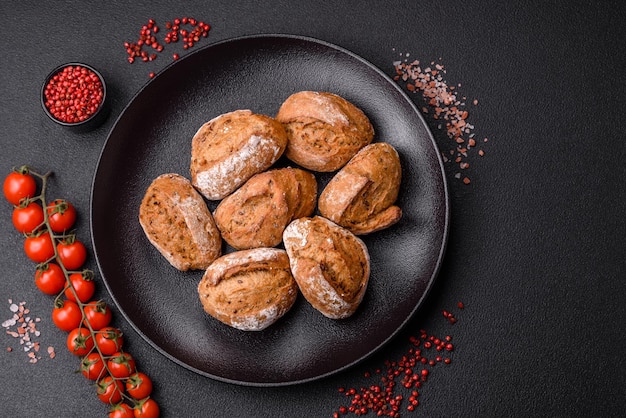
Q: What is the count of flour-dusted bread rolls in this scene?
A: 7